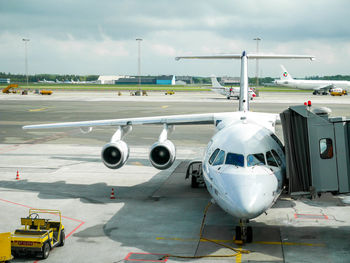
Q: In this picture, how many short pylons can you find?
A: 2